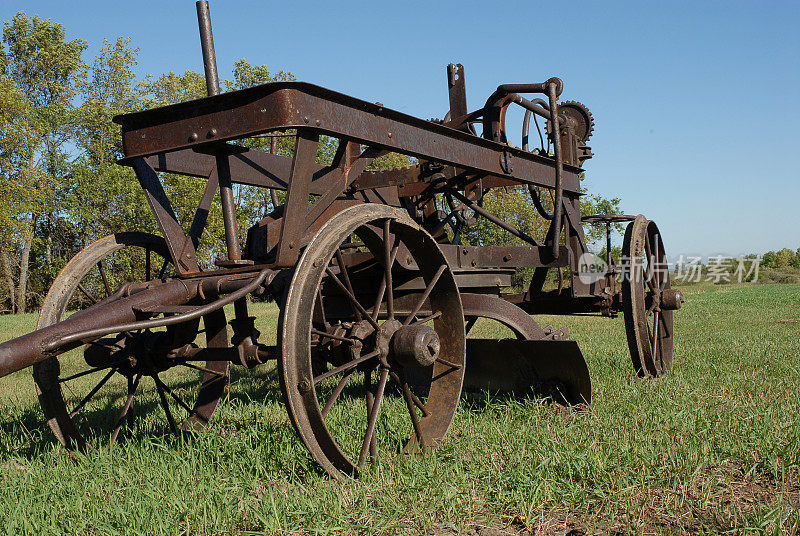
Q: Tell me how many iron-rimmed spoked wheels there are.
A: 3